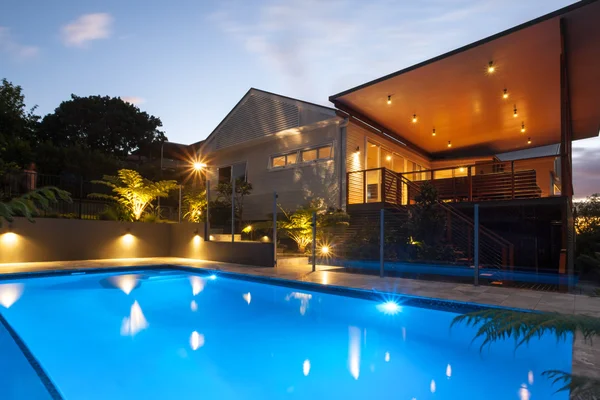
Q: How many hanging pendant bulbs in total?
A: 9